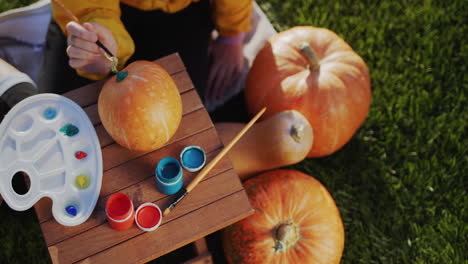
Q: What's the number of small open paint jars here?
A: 2